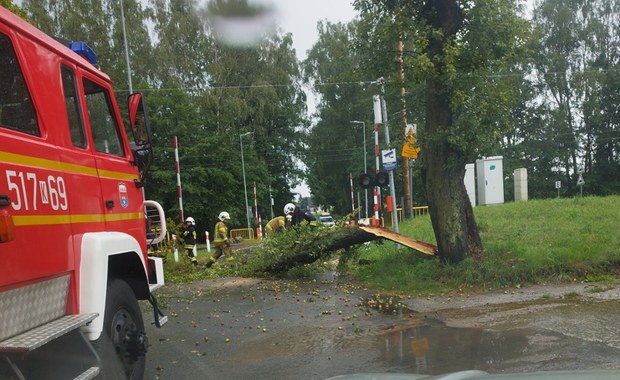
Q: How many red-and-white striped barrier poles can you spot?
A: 4